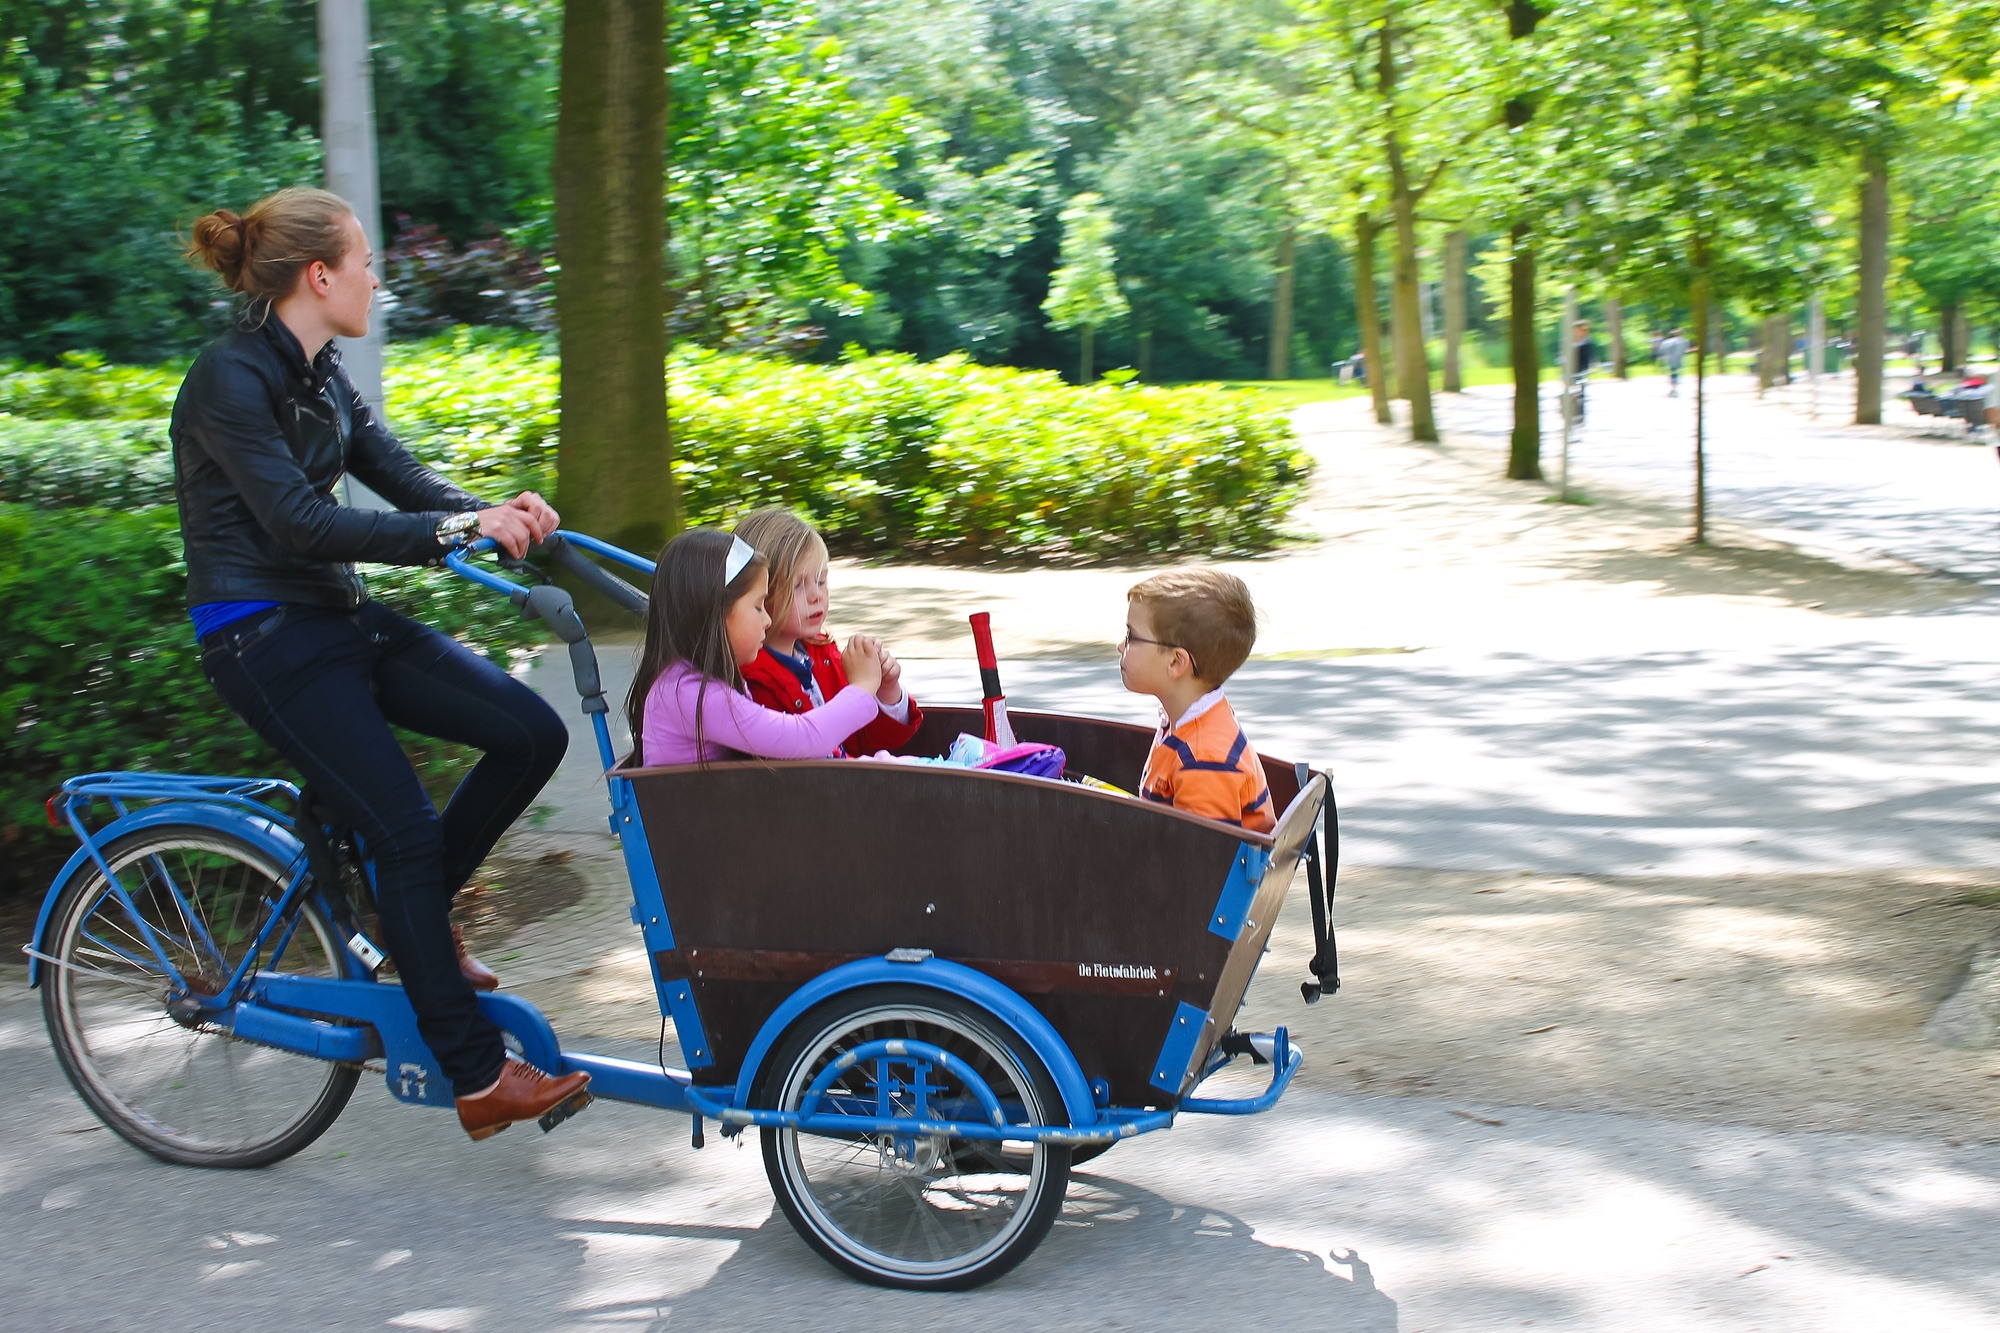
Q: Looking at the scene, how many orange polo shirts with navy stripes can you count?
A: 1